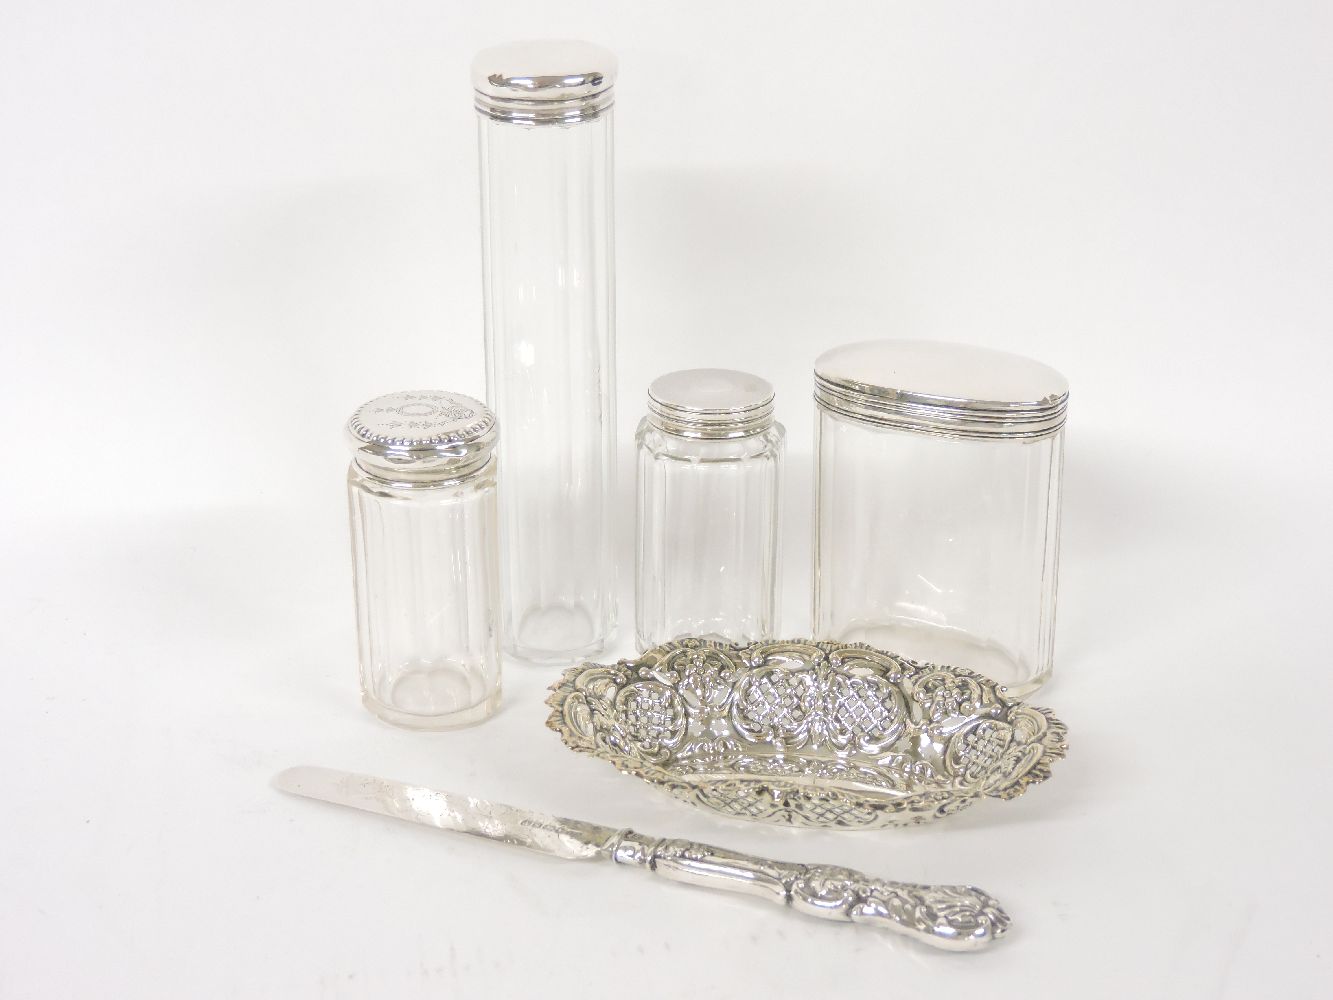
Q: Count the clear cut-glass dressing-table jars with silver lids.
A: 4